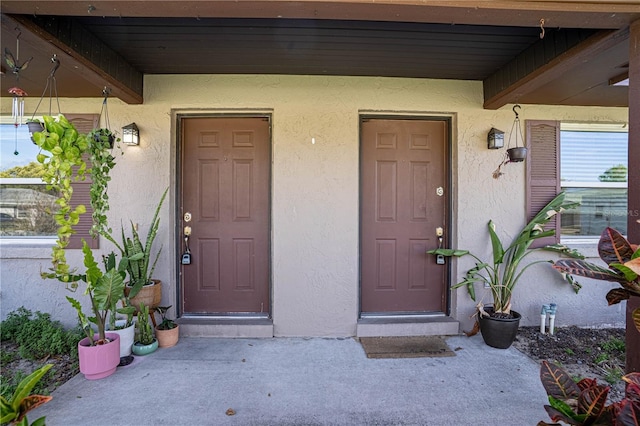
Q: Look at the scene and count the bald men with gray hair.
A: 0